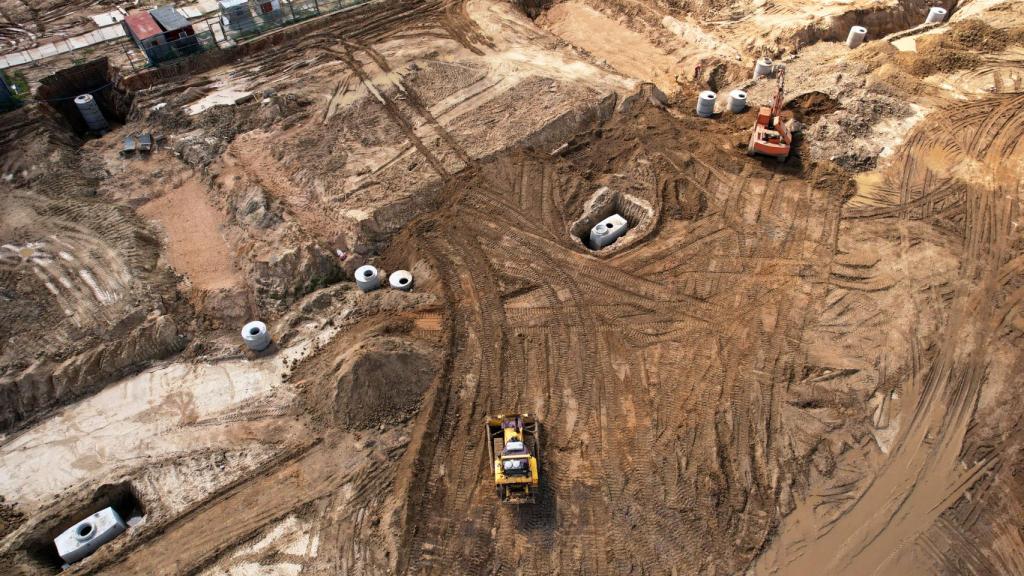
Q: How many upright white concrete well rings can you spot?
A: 9